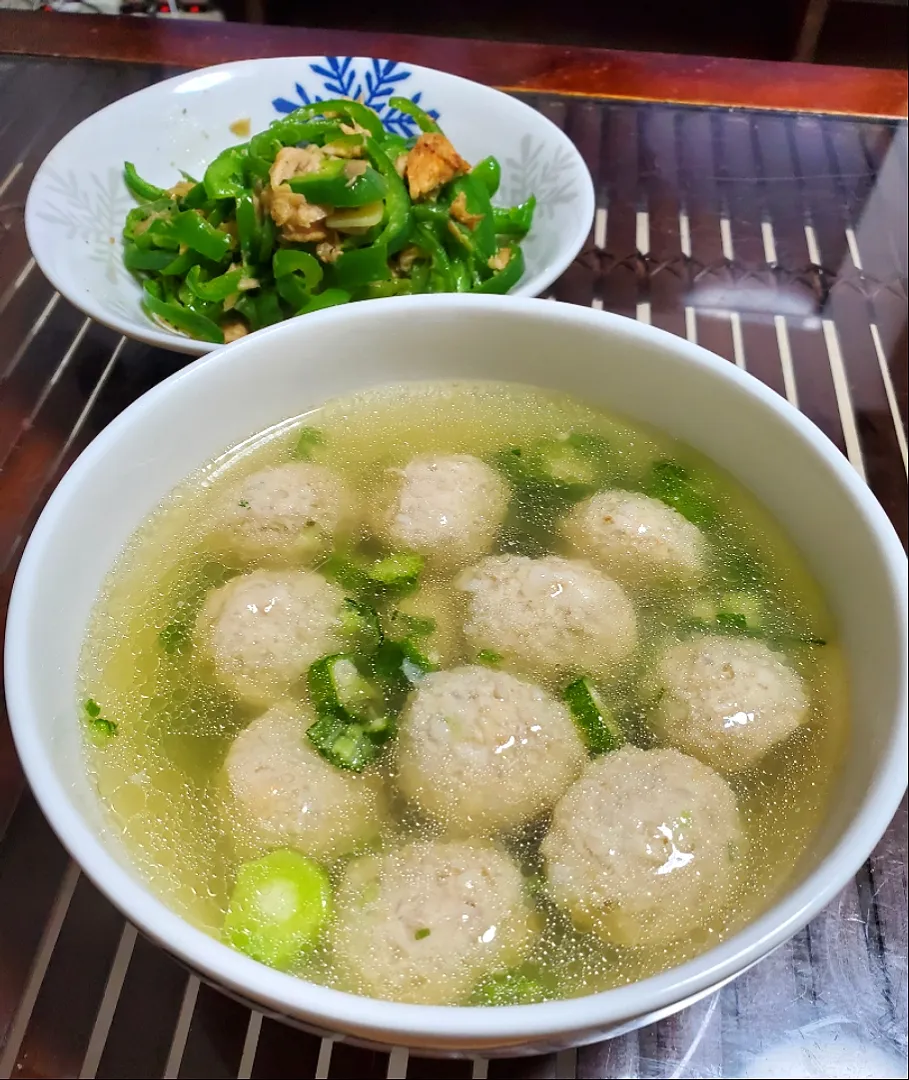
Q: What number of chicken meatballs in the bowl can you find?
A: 10